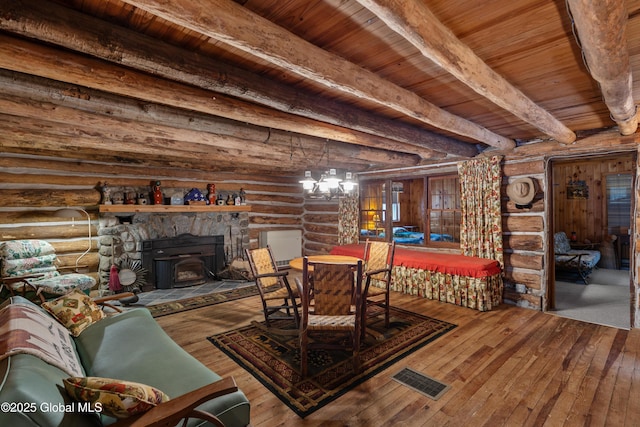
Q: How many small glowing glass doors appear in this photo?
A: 1